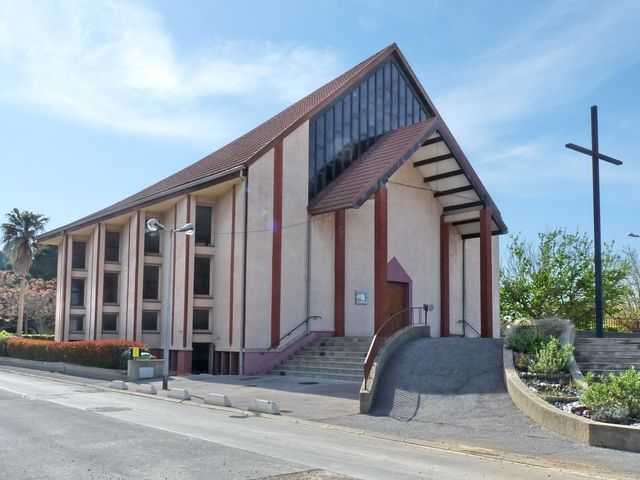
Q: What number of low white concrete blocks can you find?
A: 5